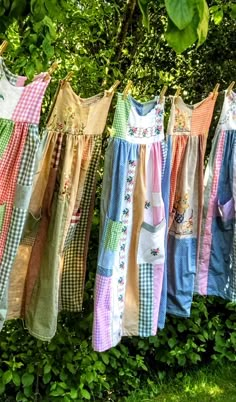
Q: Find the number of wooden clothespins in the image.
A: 9